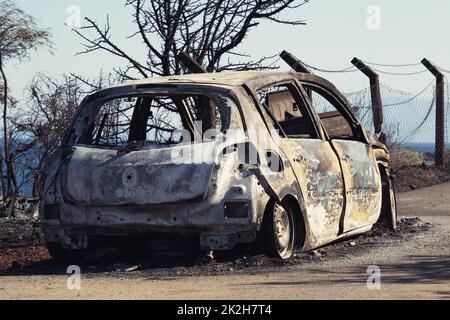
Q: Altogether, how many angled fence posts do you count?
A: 4